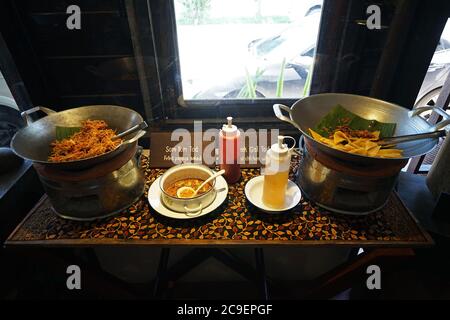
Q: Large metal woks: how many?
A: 2